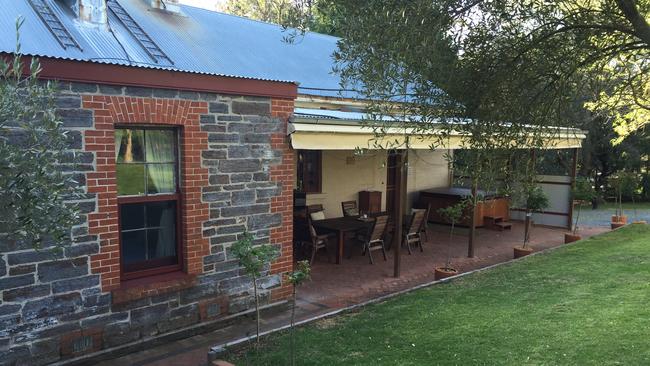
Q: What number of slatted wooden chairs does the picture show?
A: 6